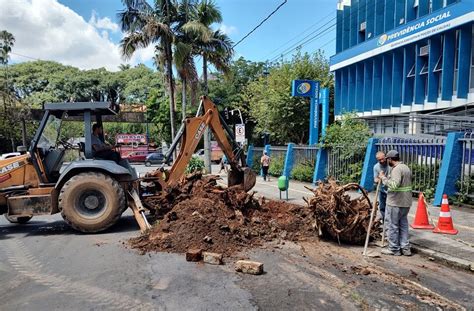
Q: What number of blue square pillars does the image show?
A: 6